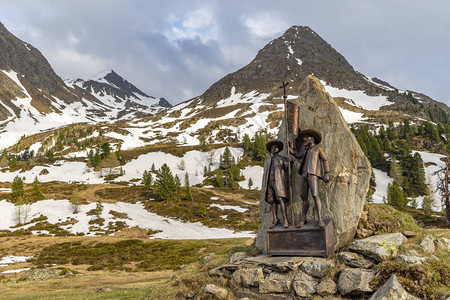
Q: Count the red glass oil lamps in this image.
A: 0